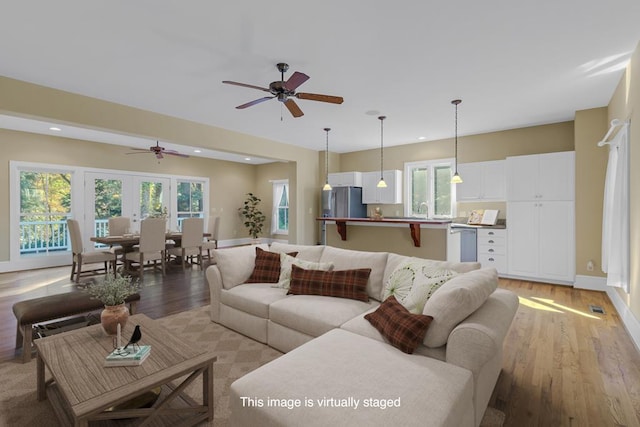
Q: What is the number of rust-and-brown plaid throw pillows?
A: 3